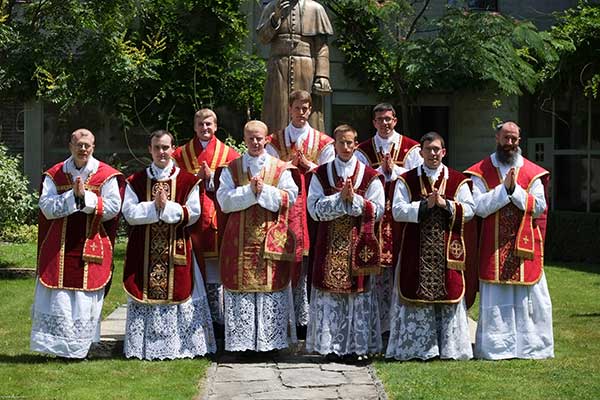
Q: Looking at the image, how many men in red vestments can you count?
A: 9